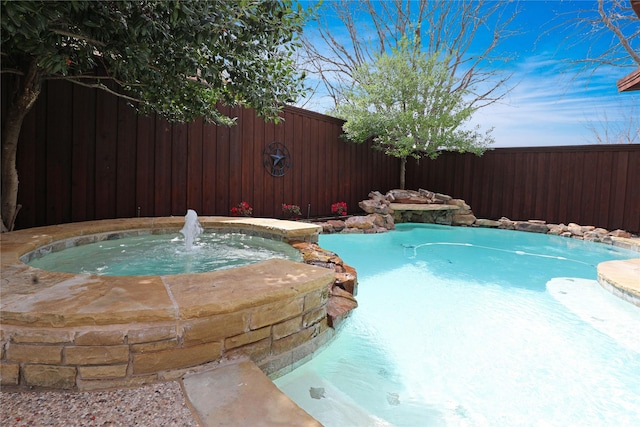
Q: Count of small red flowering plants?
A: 3